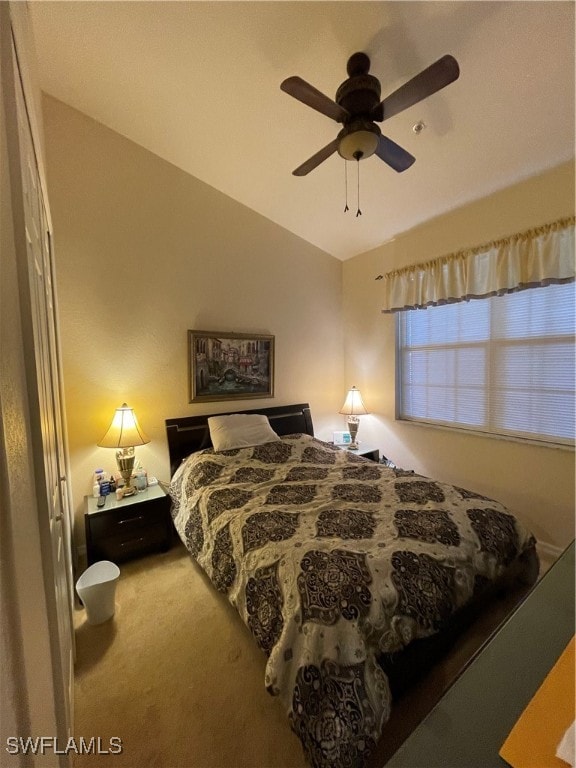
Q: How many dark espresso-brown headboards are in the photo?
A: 1